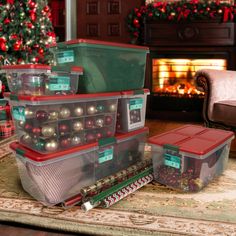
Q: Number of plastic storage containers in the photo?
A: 6